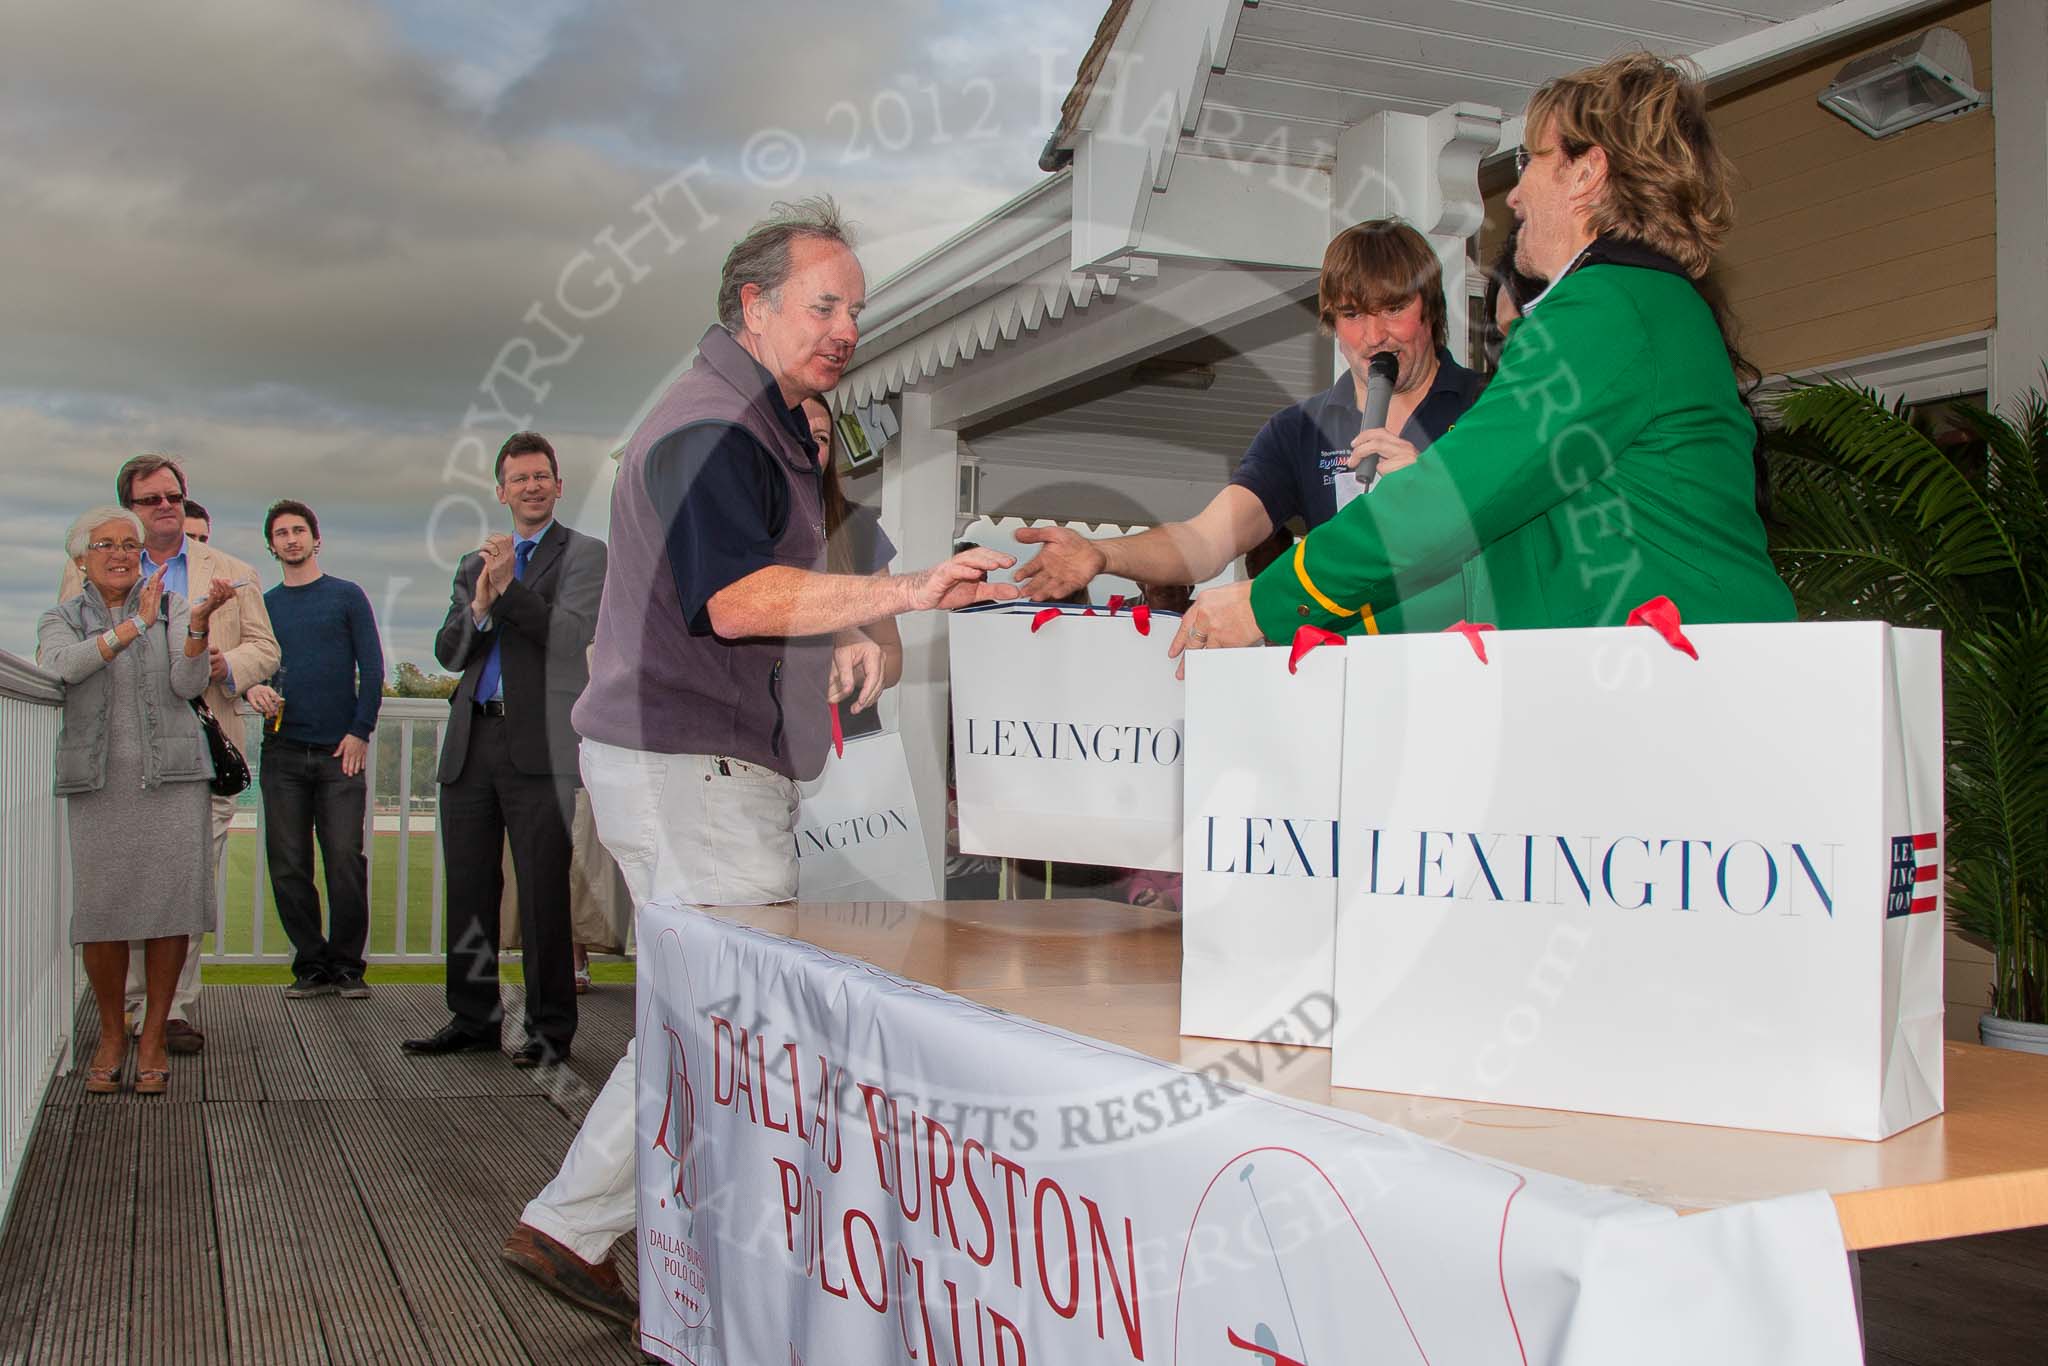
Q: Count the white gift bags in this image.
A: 4